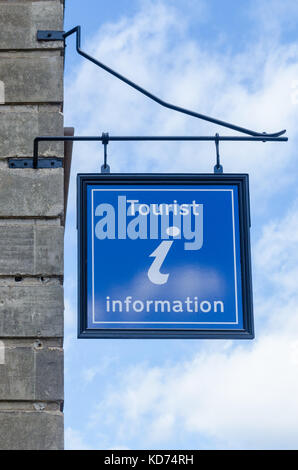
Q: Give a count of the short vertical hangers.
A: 2